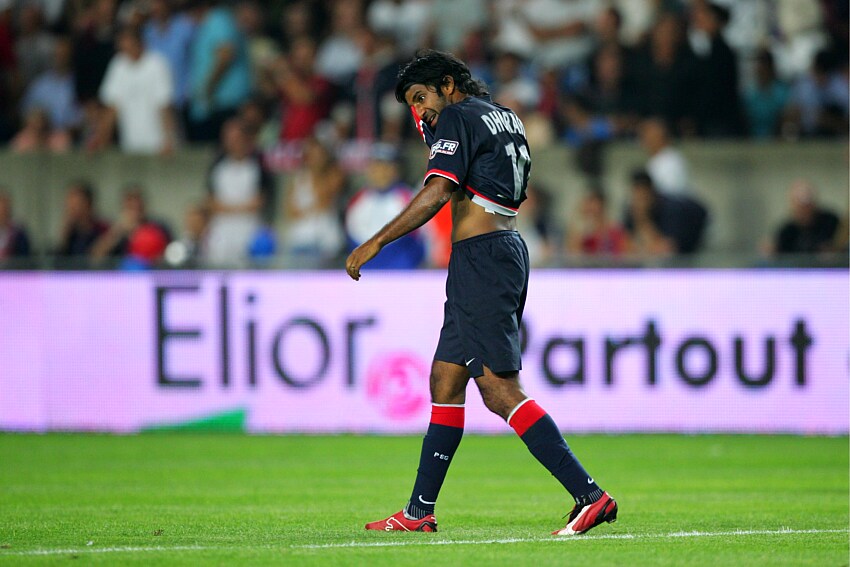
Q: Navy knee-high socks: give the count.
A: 2